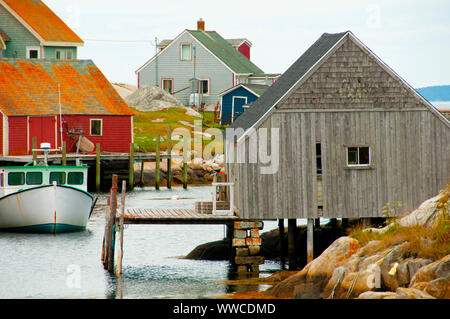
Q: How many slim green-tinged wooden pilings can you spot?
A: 7